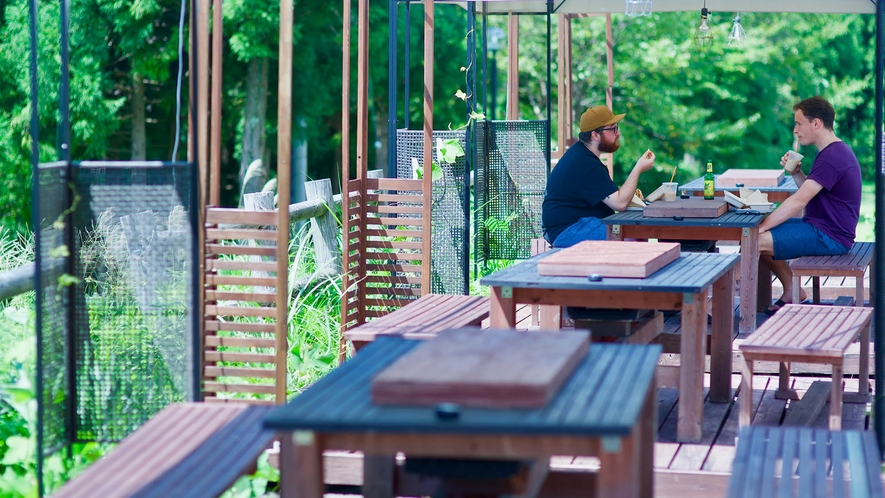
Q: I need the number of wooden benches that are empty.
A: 4